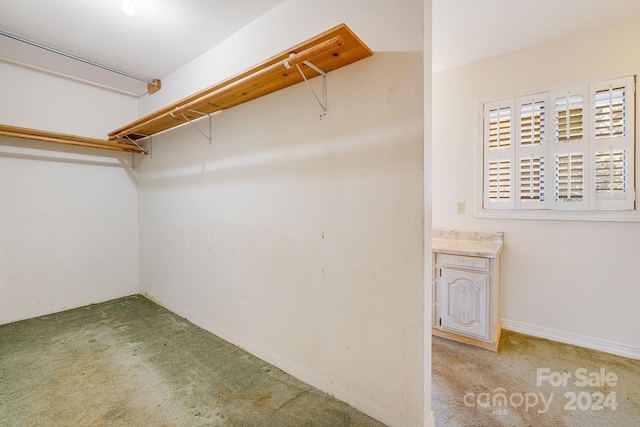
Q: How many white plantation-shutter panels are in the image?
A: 4